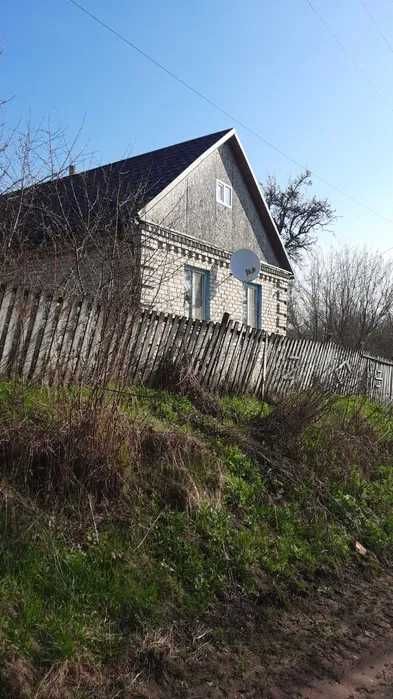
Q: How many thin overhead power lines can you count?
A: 3